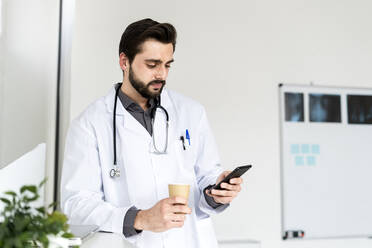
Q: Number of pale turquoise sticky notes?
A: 5